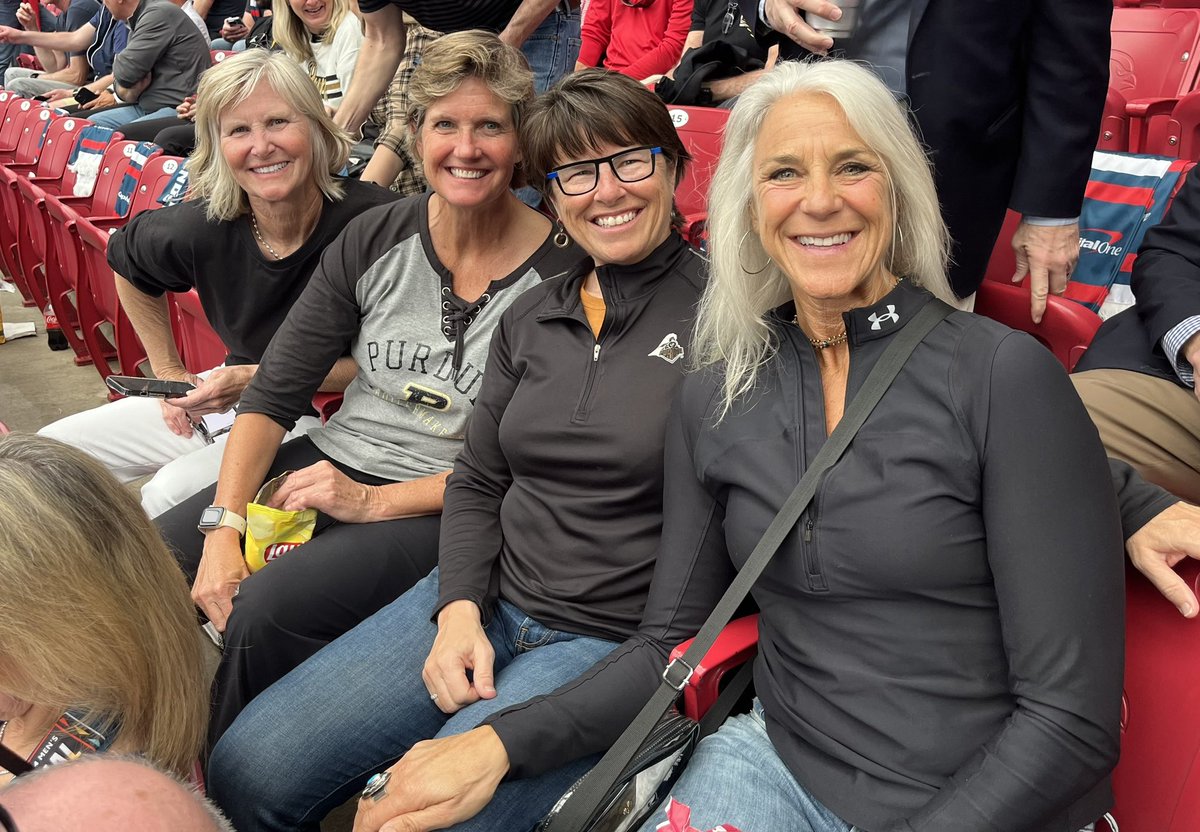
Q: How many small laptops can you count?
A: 0